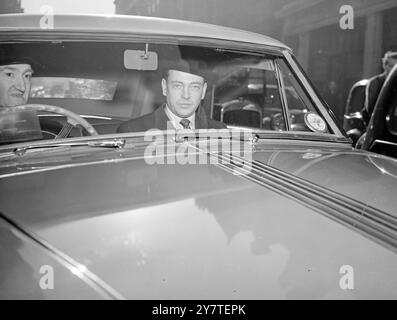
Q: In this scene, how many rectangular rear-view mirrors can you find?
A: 1